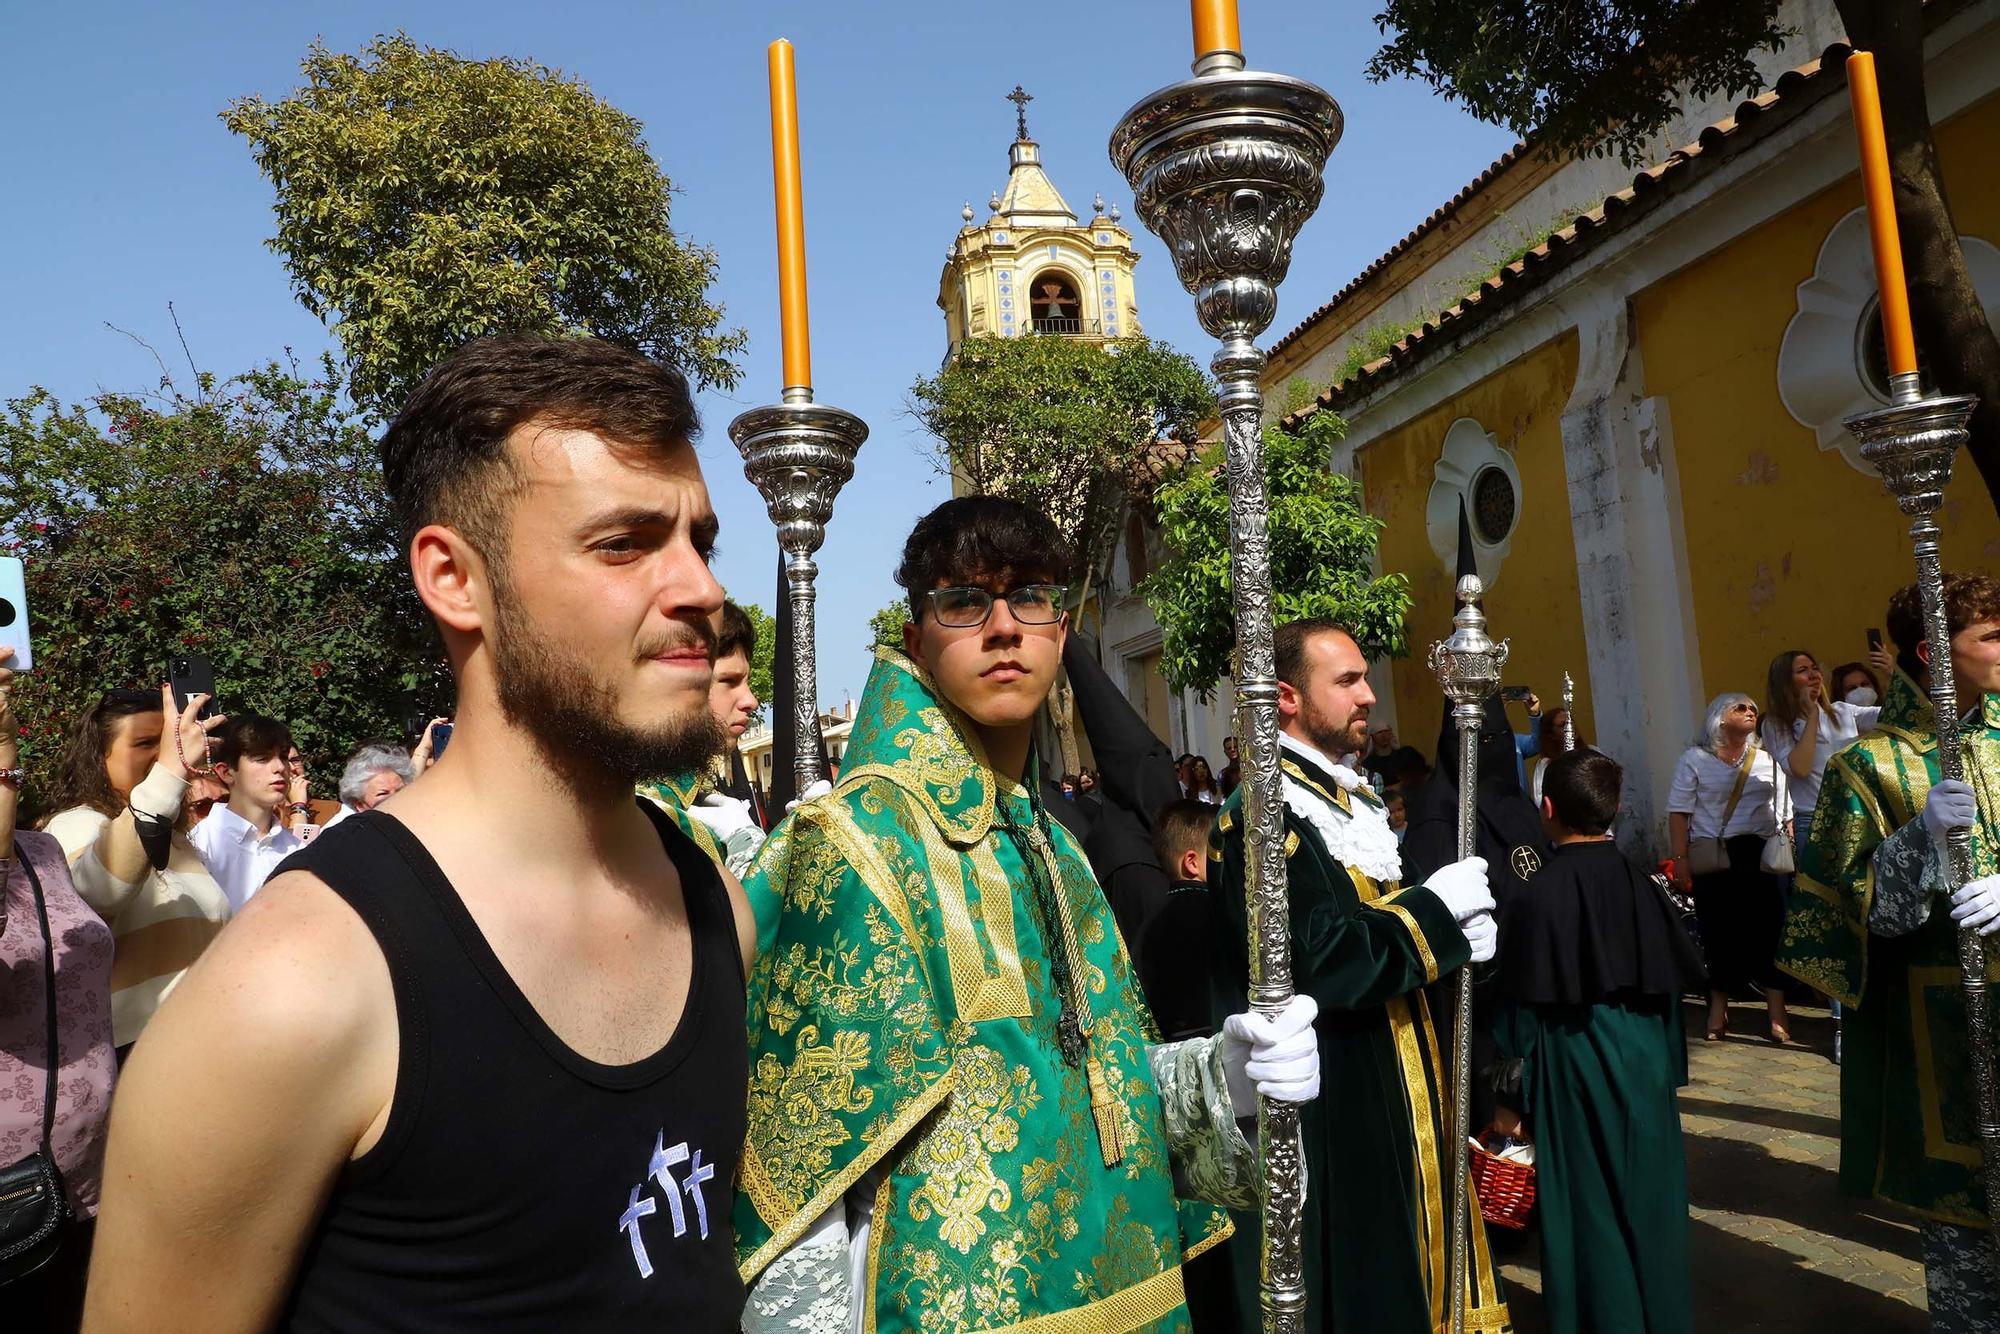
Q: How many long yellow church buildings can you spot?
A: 1